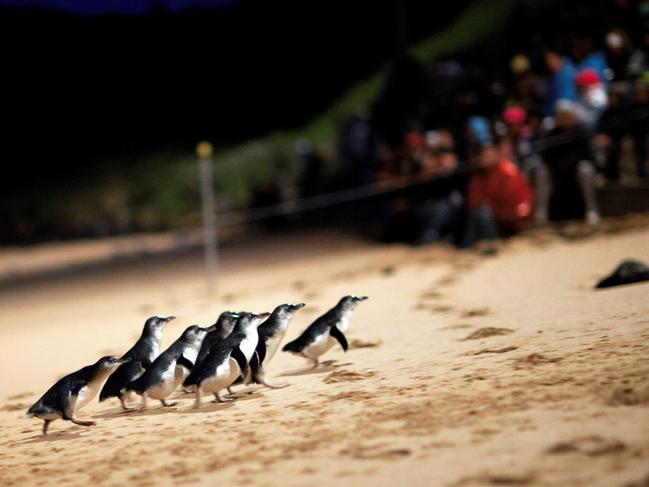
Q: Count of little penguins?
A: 7